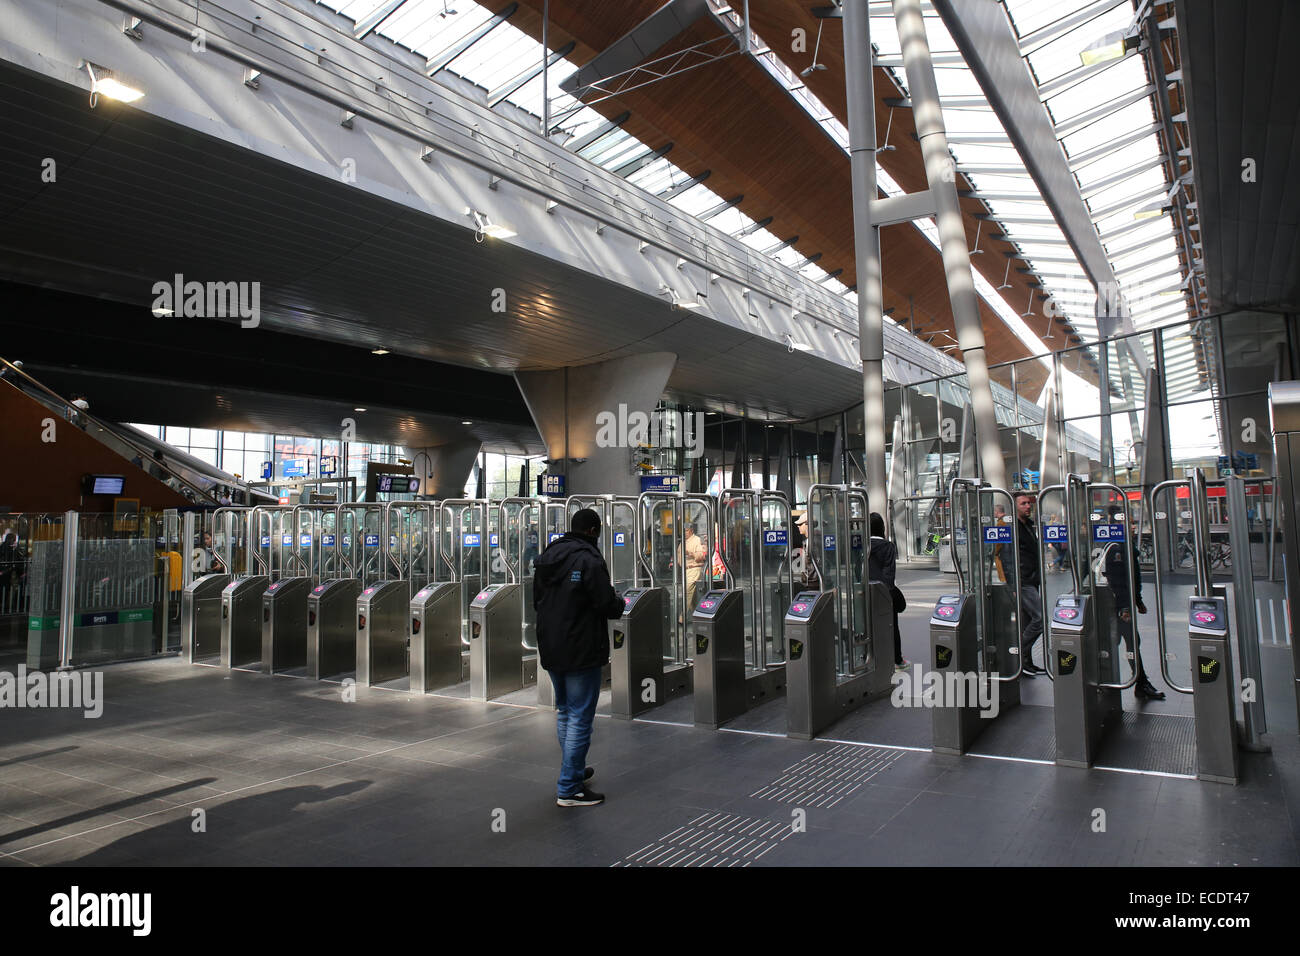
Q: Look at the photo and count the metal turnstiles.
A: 14